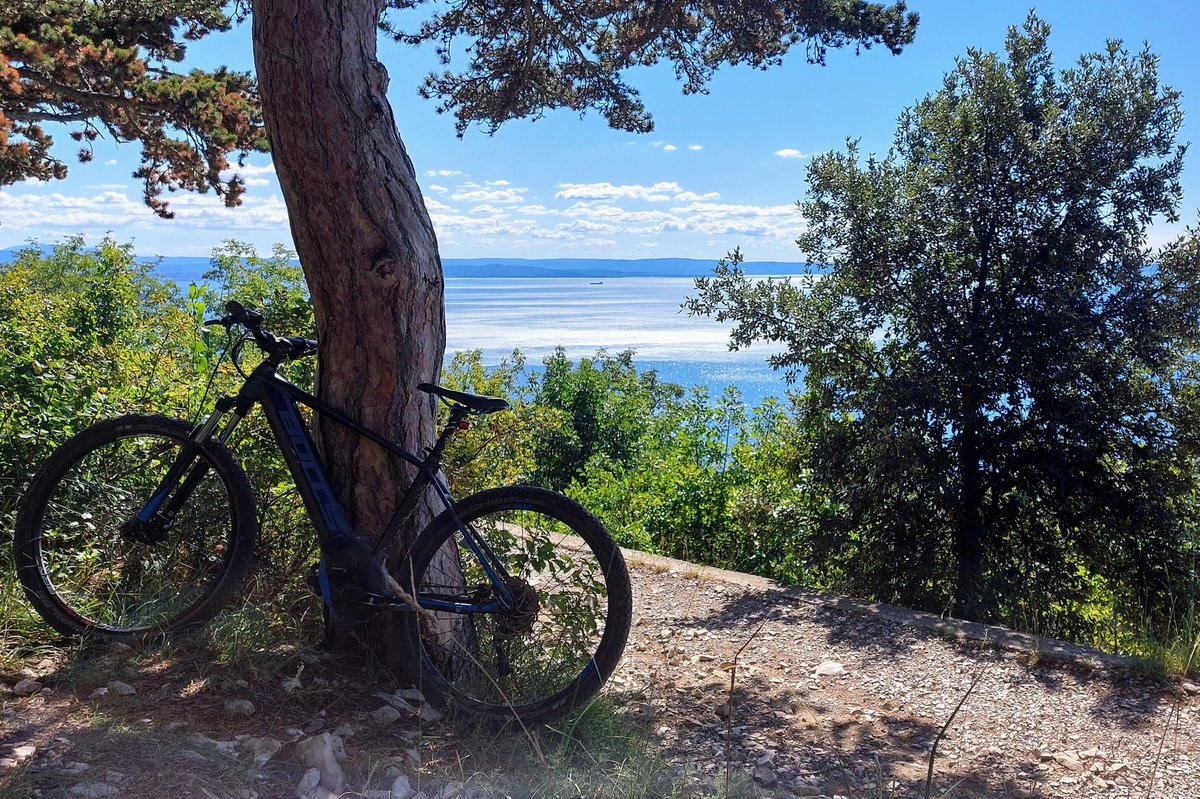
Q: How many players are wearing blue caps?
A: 0